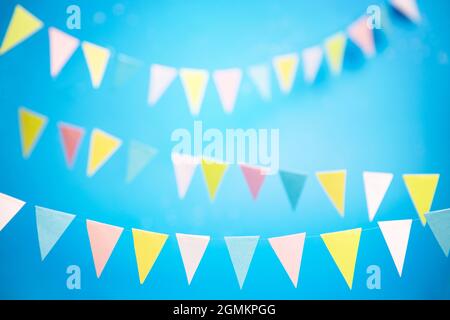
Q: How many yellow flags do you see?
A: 12